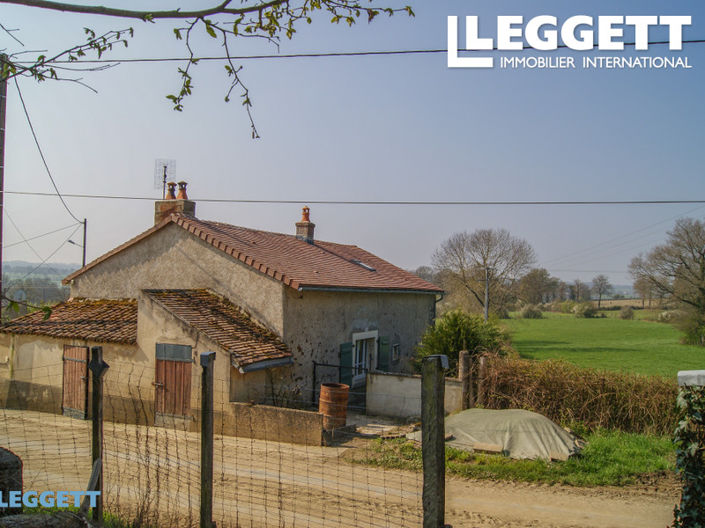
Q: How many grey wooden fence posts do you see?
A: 3